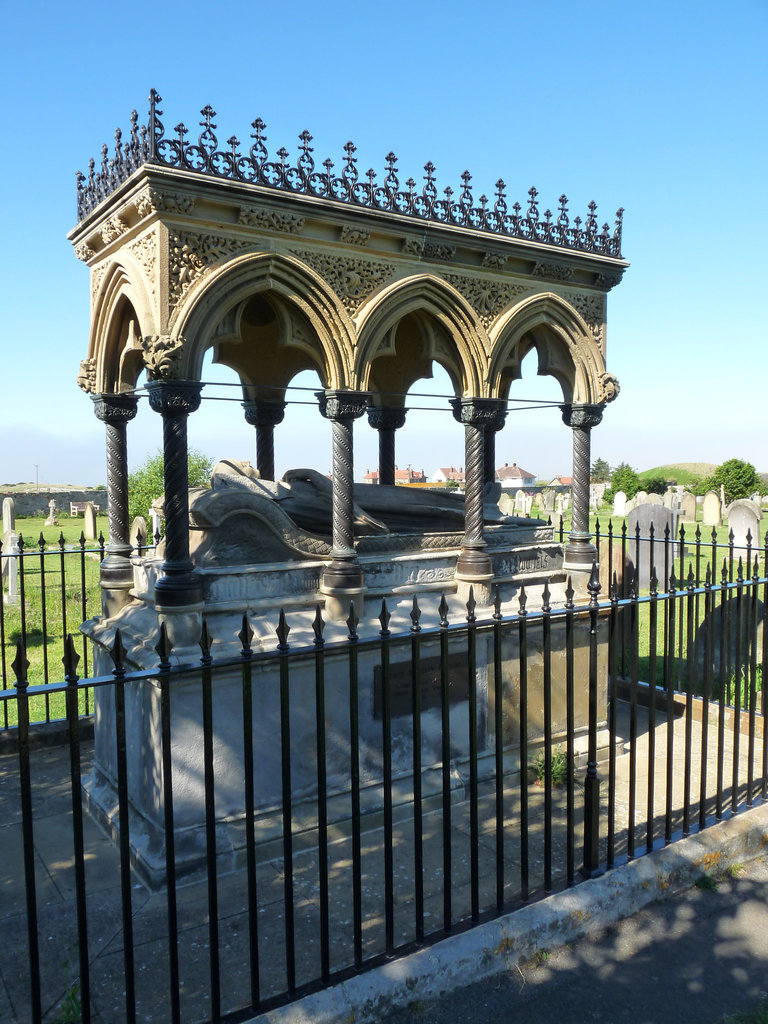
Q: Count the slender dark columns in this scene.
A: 8